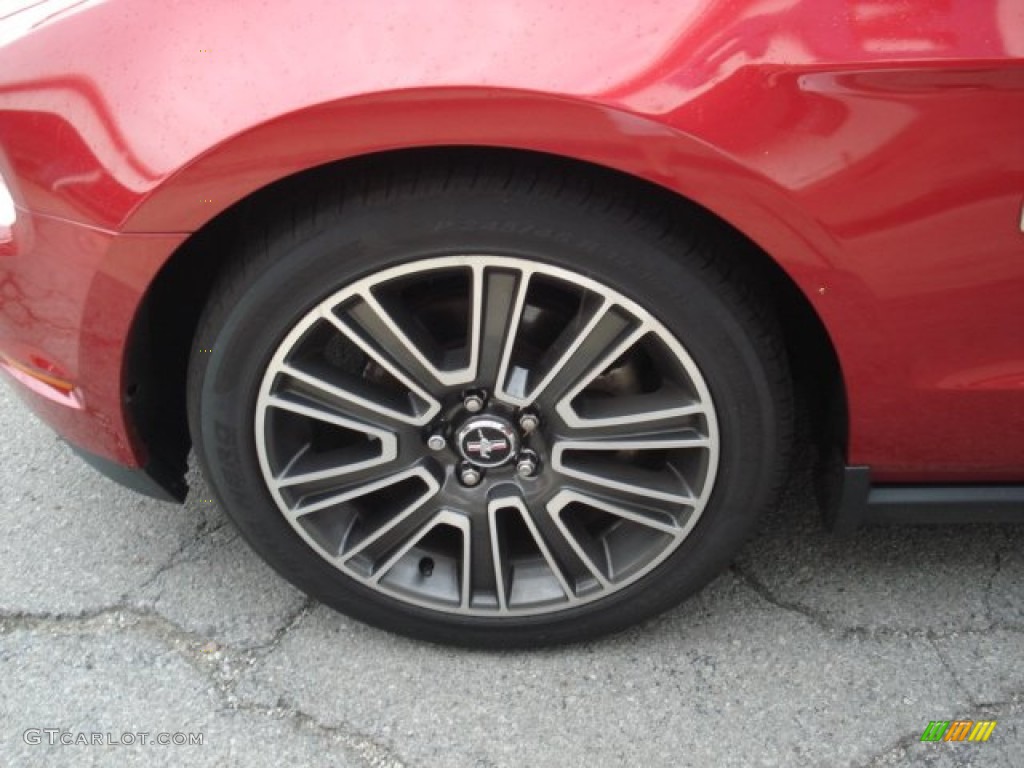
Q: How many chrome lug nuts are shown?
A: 5